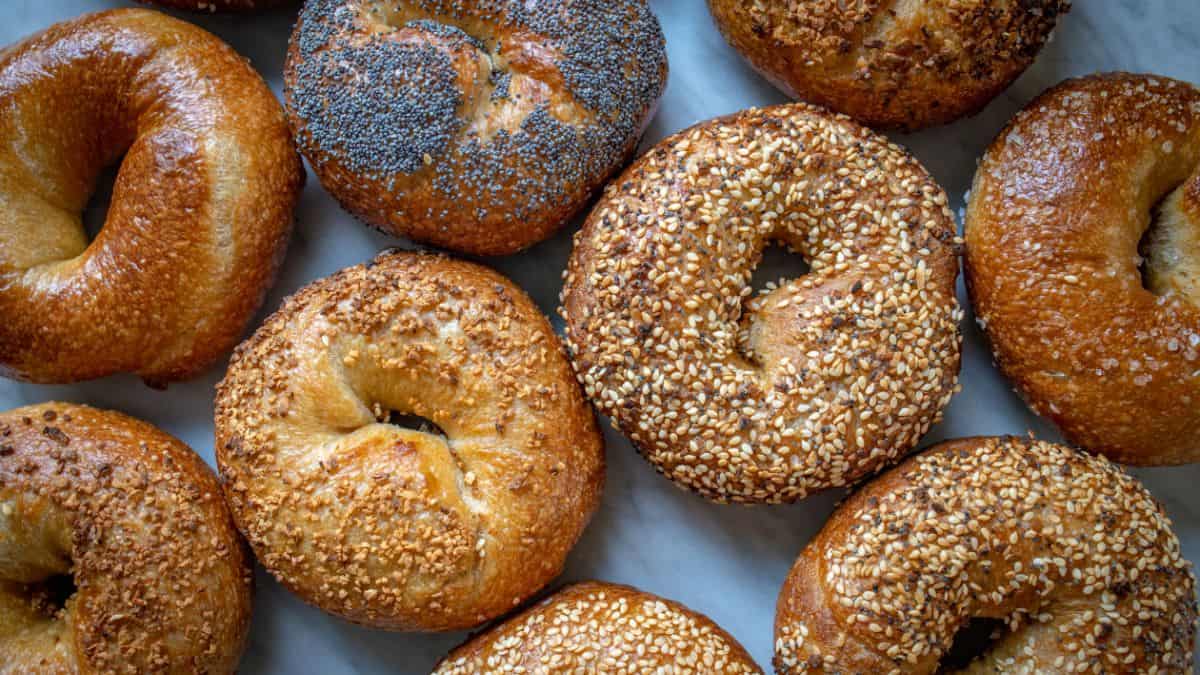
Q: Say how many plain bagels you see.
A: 1